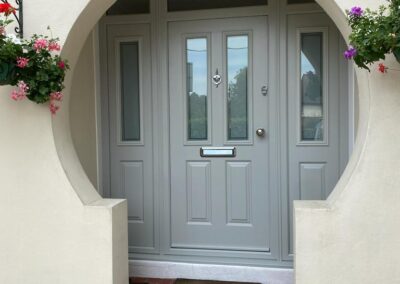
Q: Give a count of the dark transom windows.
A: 3